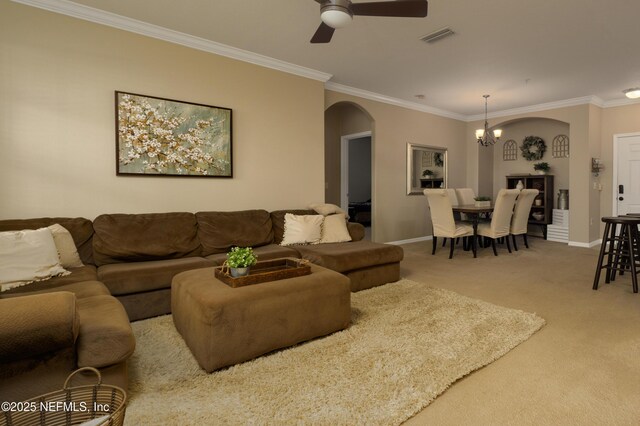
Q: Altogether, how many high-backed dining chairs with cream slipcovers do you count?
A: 5